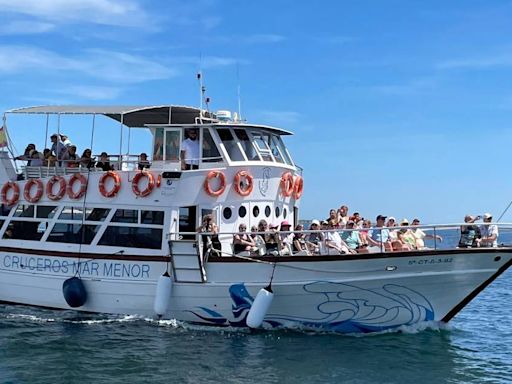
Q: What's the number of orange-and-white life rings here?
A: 10